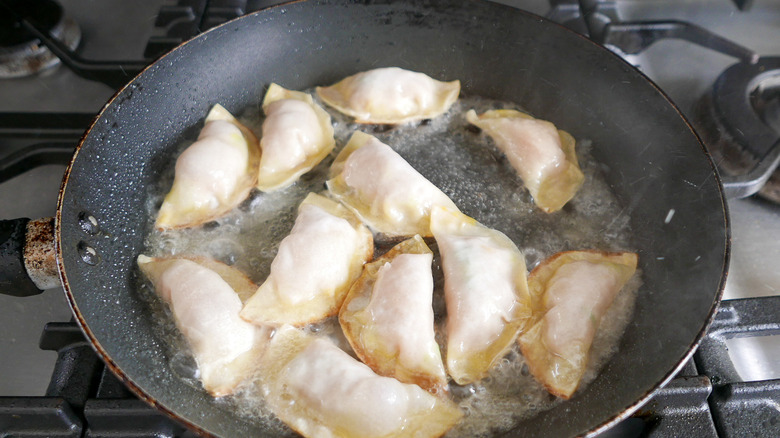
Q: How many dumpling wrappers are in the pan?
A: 11